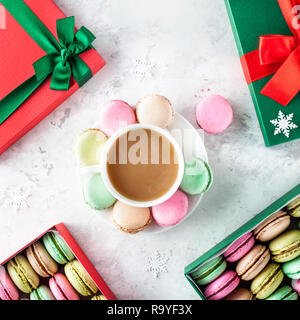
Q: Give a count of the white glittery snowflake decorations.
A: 4